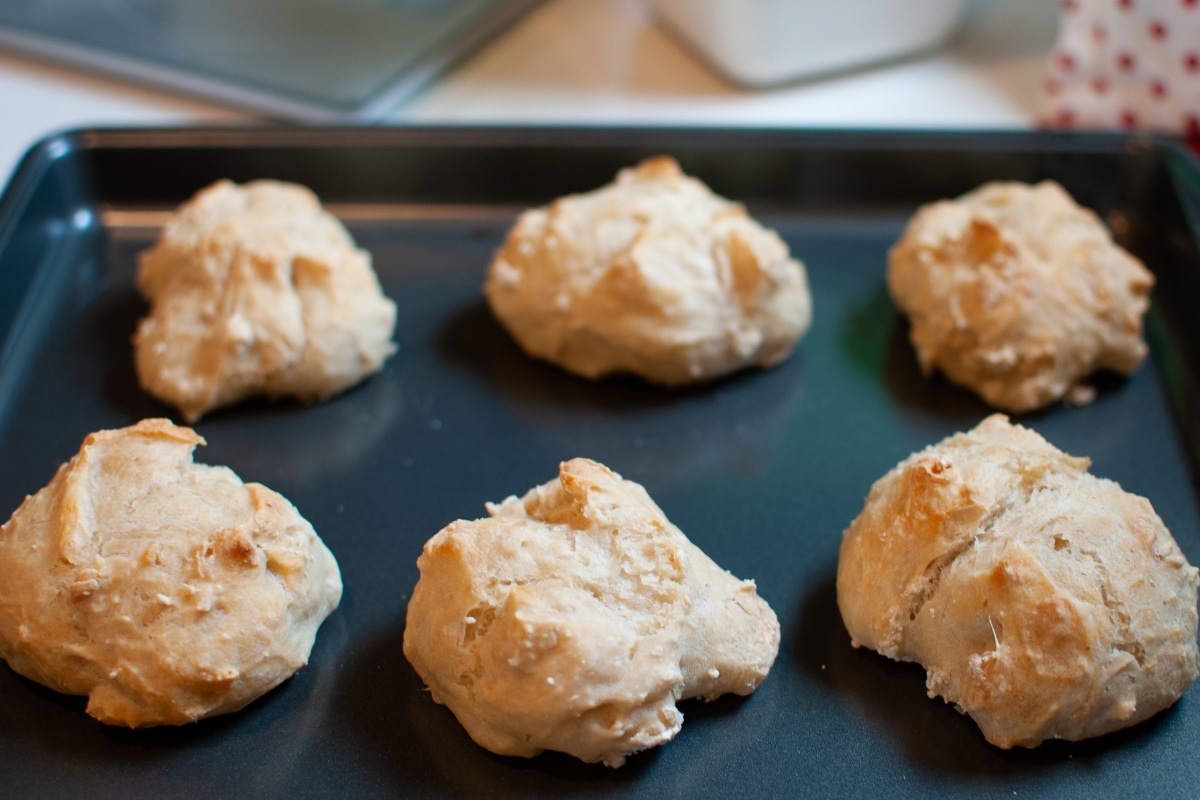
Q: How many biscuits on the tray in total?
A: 6